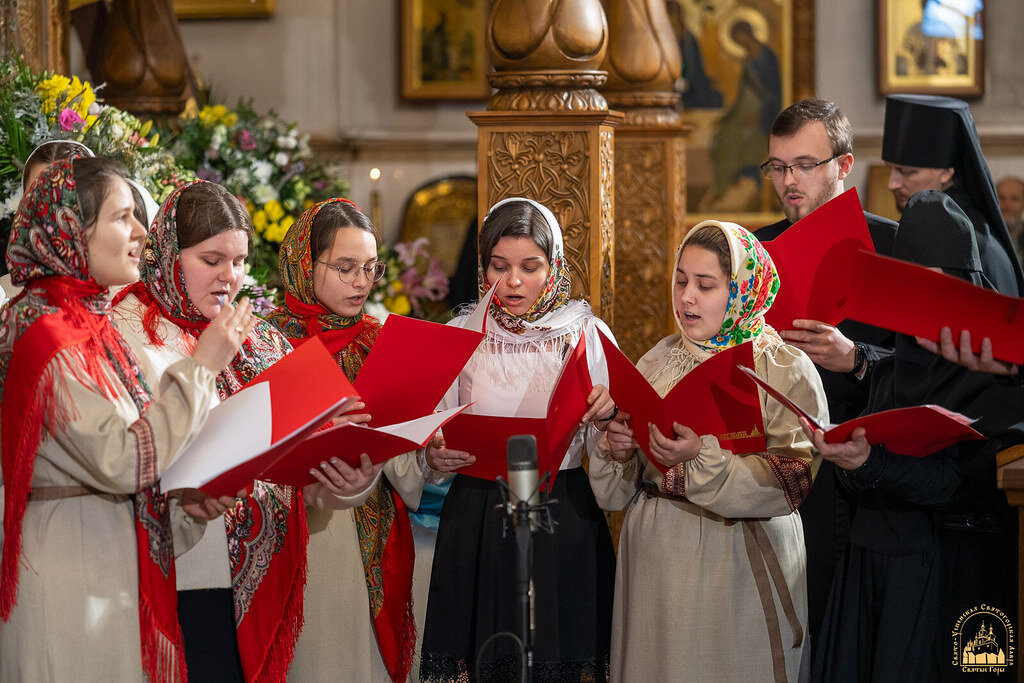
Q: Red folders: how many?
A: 8